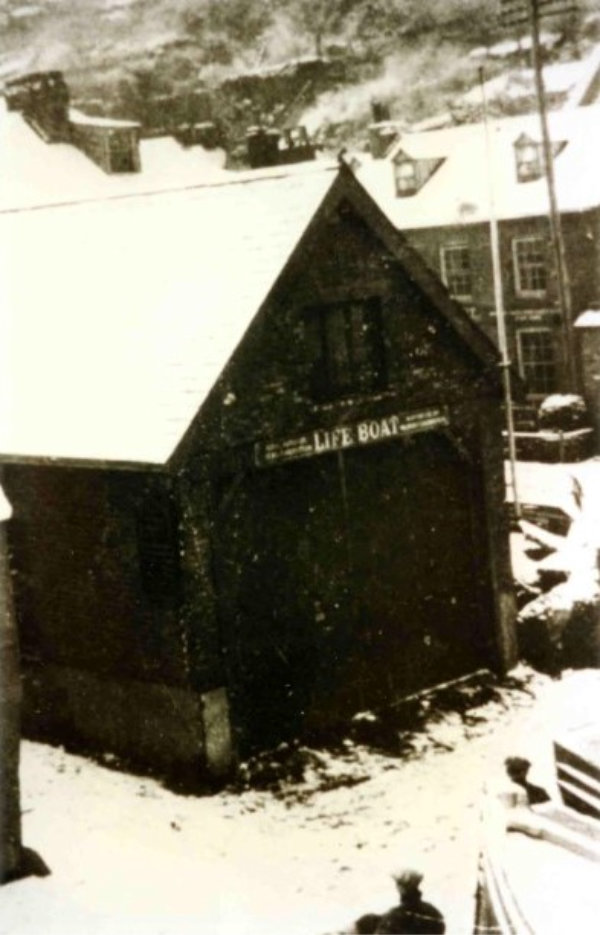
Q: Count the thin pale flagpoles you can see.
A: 1